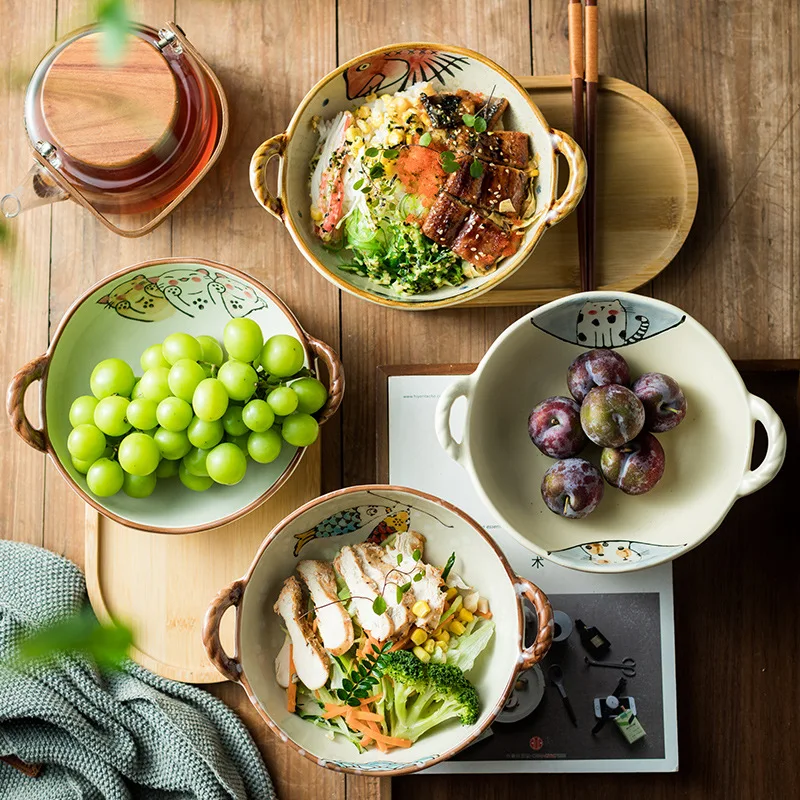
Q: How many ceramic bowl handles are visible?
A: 8